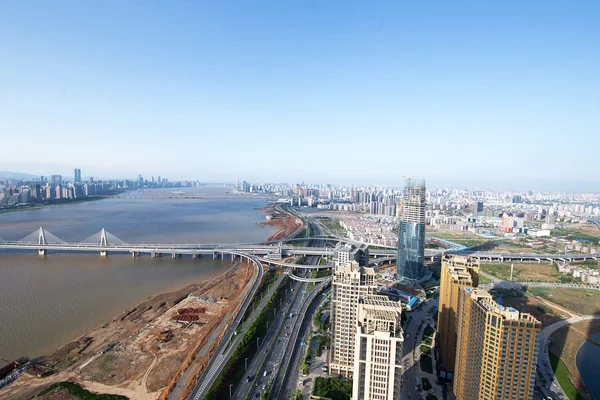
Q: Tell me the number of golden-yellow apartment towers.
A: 2